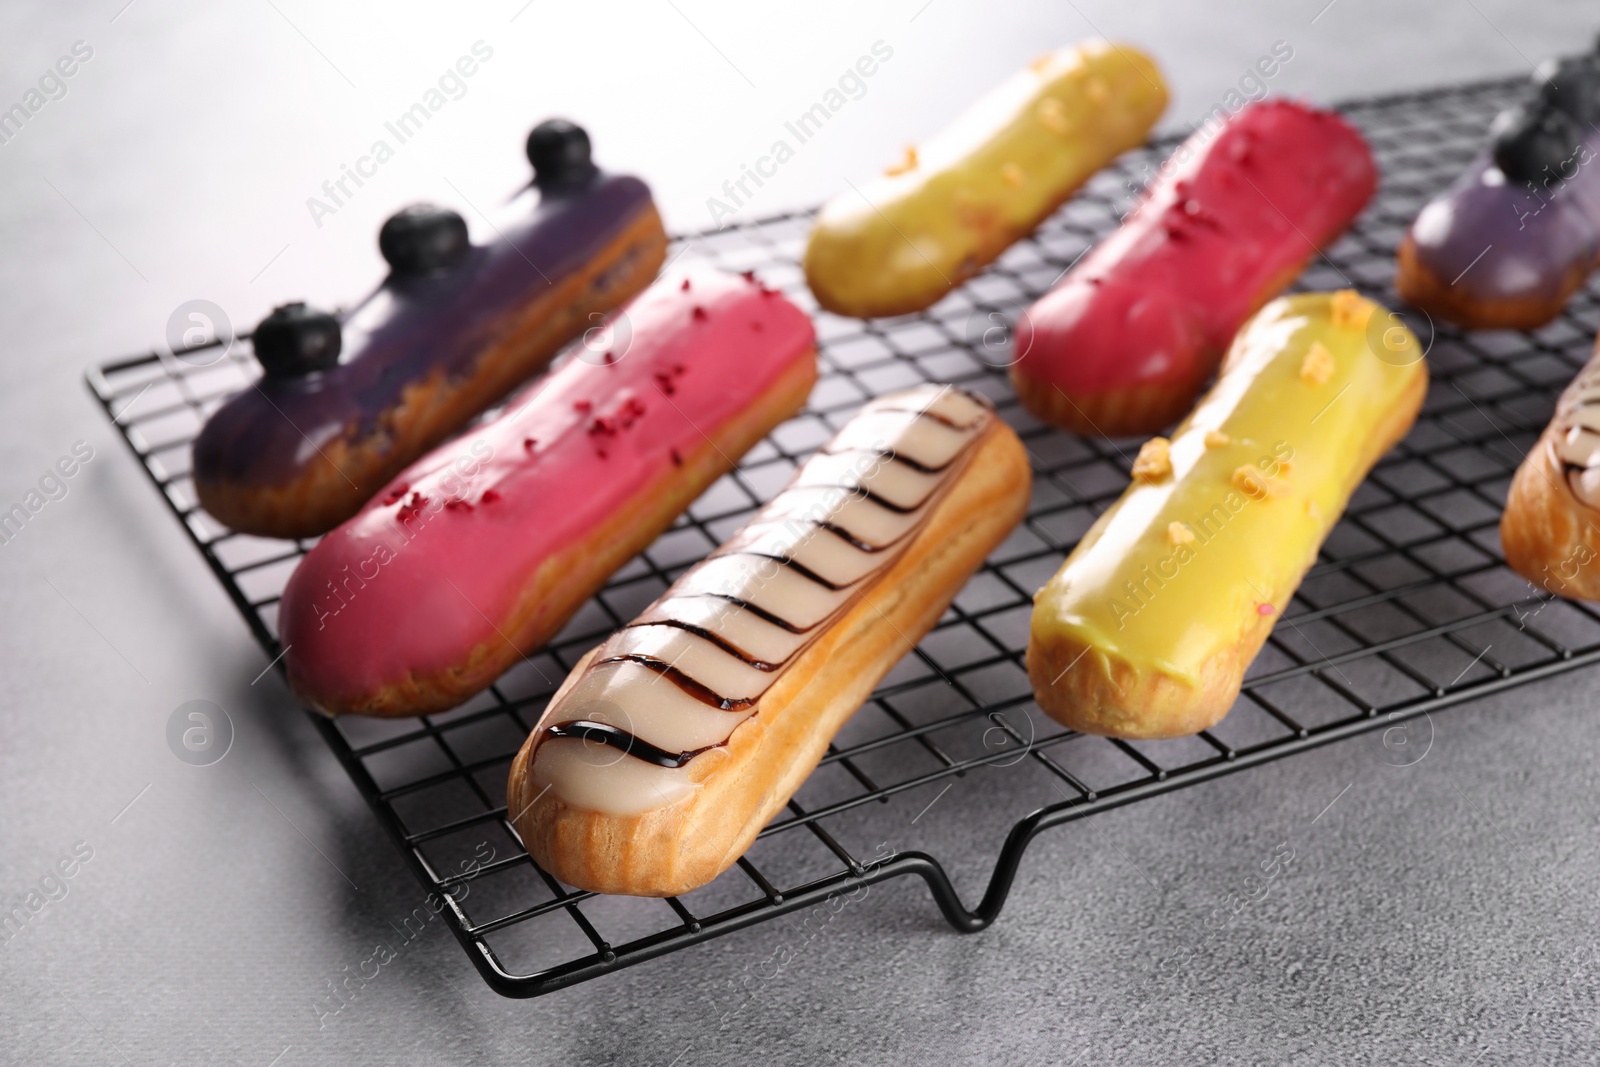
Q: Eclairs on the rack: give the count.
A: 8